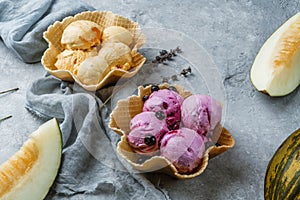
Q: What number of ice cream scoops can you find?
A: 9